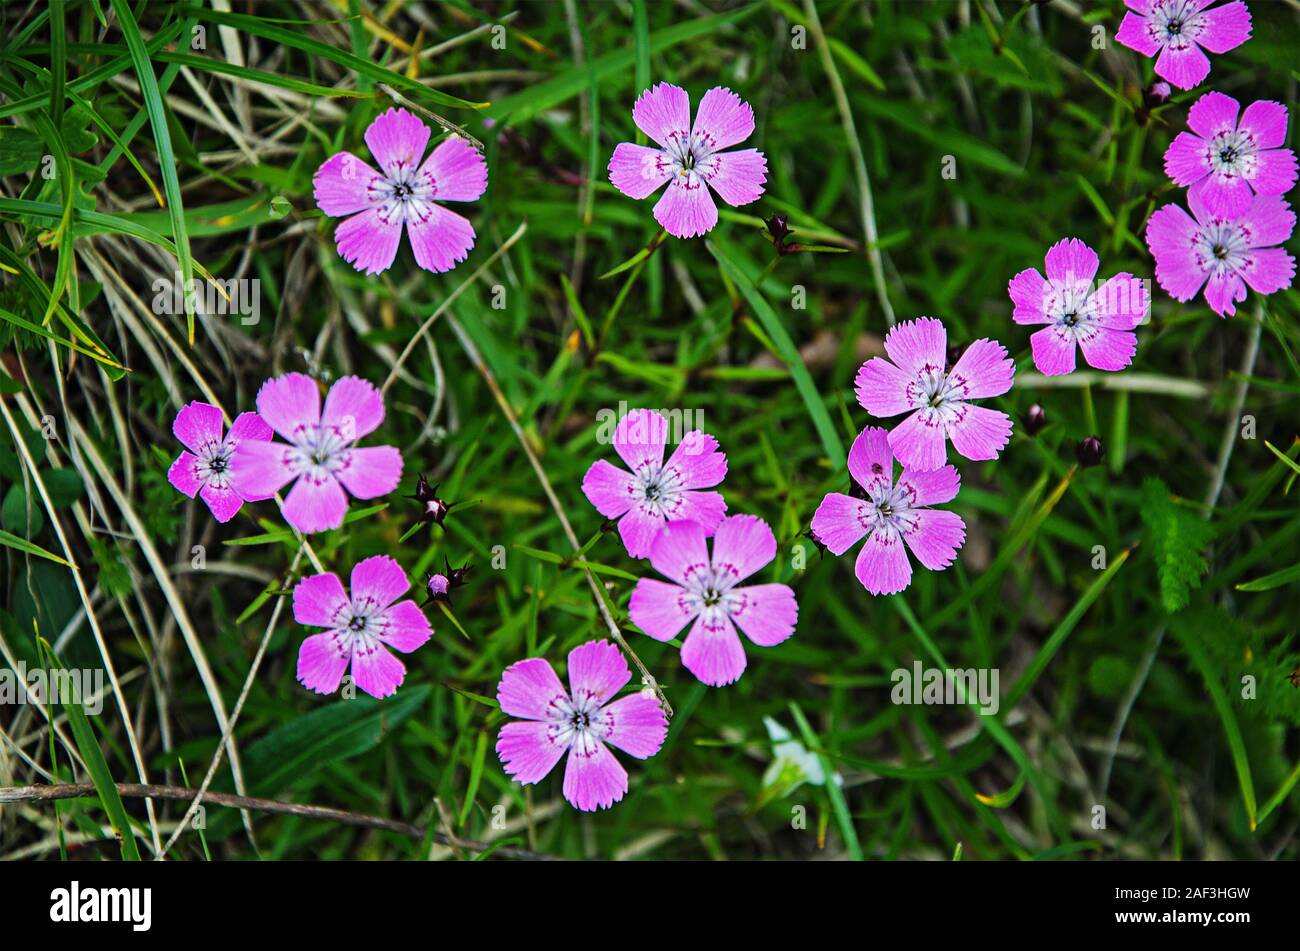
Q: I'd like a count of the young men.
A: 0